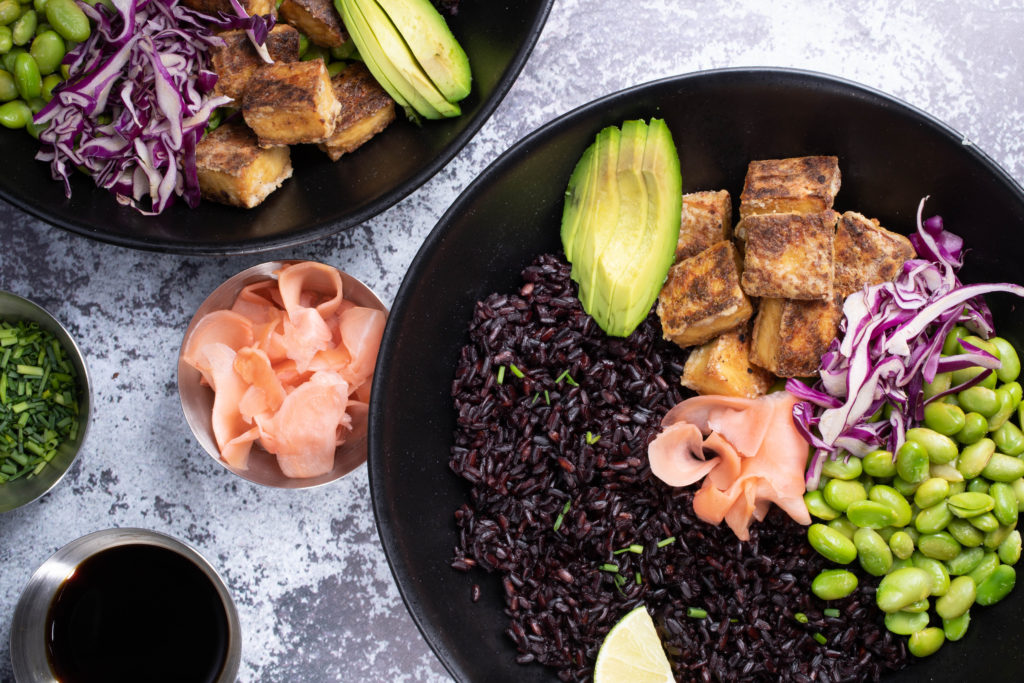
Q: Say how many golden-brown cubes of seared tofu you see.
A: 13